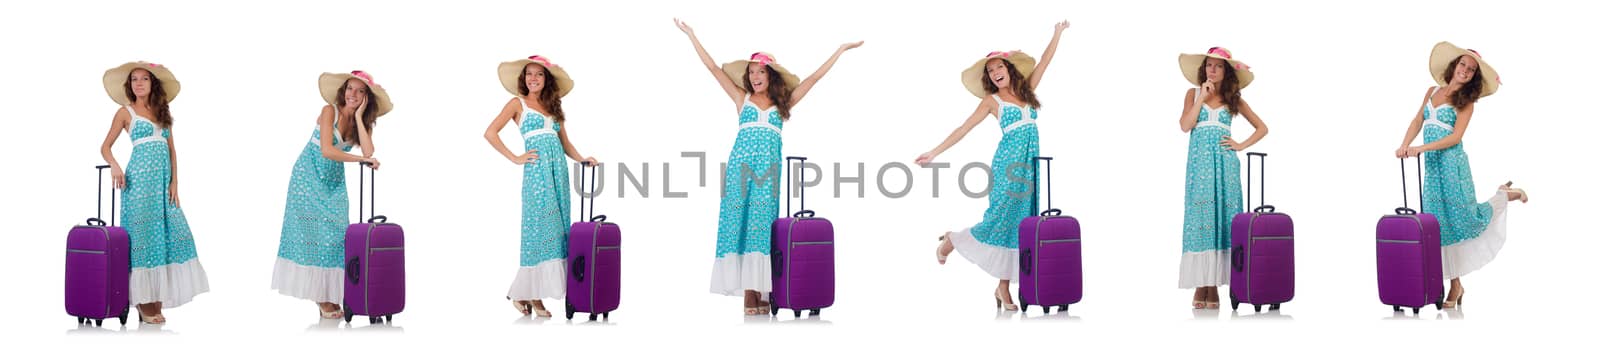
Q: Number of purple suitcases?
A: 7